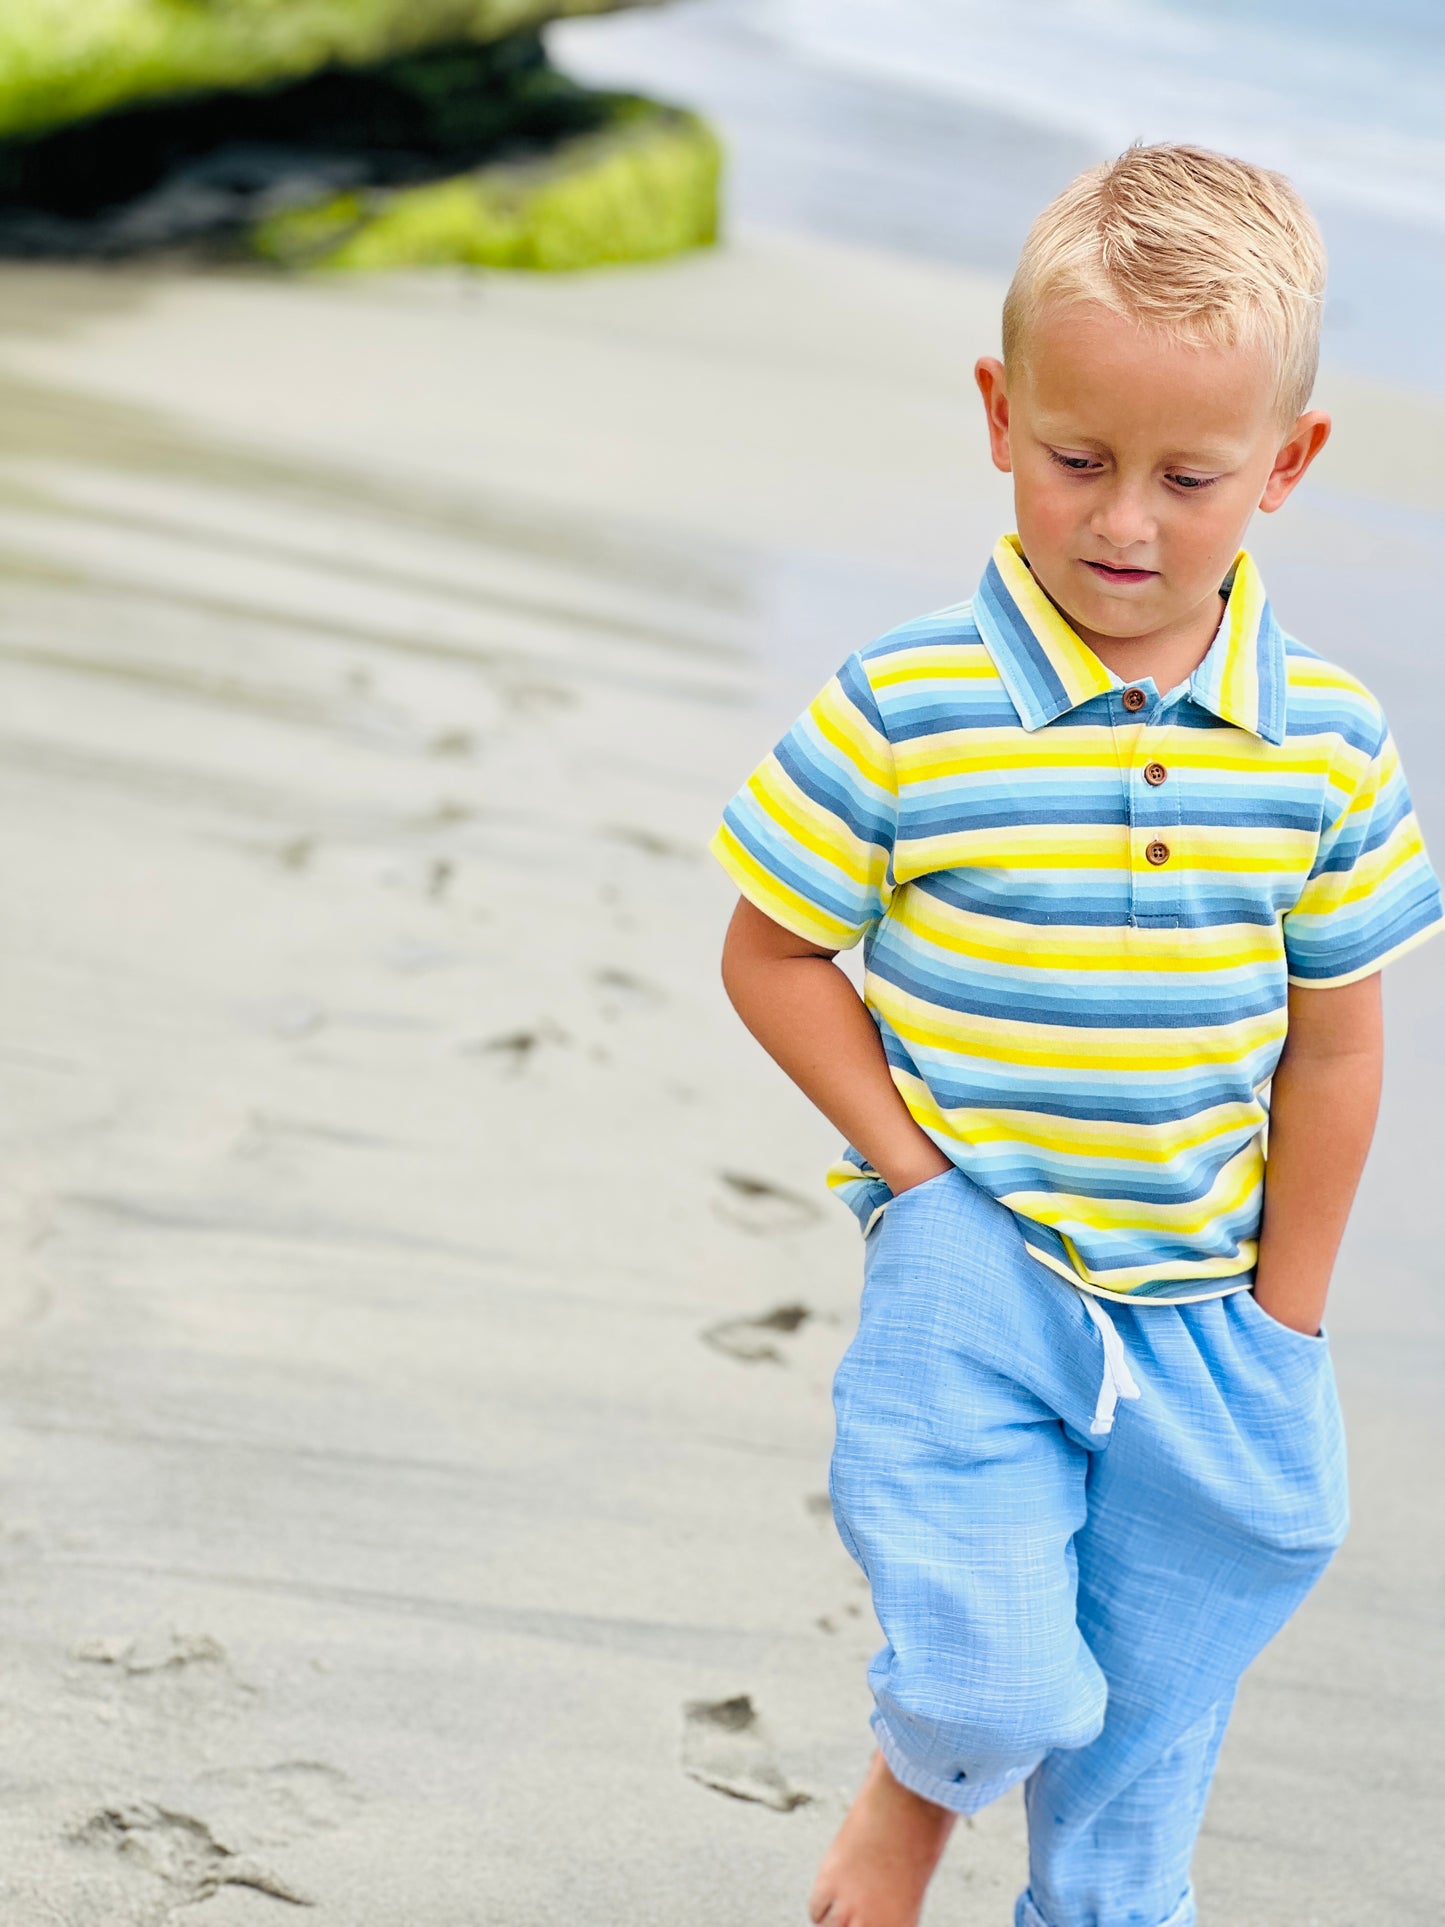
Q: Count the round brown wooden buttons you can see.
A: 3